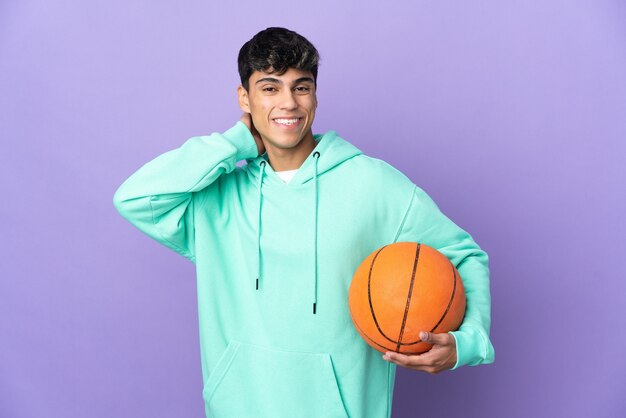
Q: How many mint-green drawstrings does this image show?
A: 2